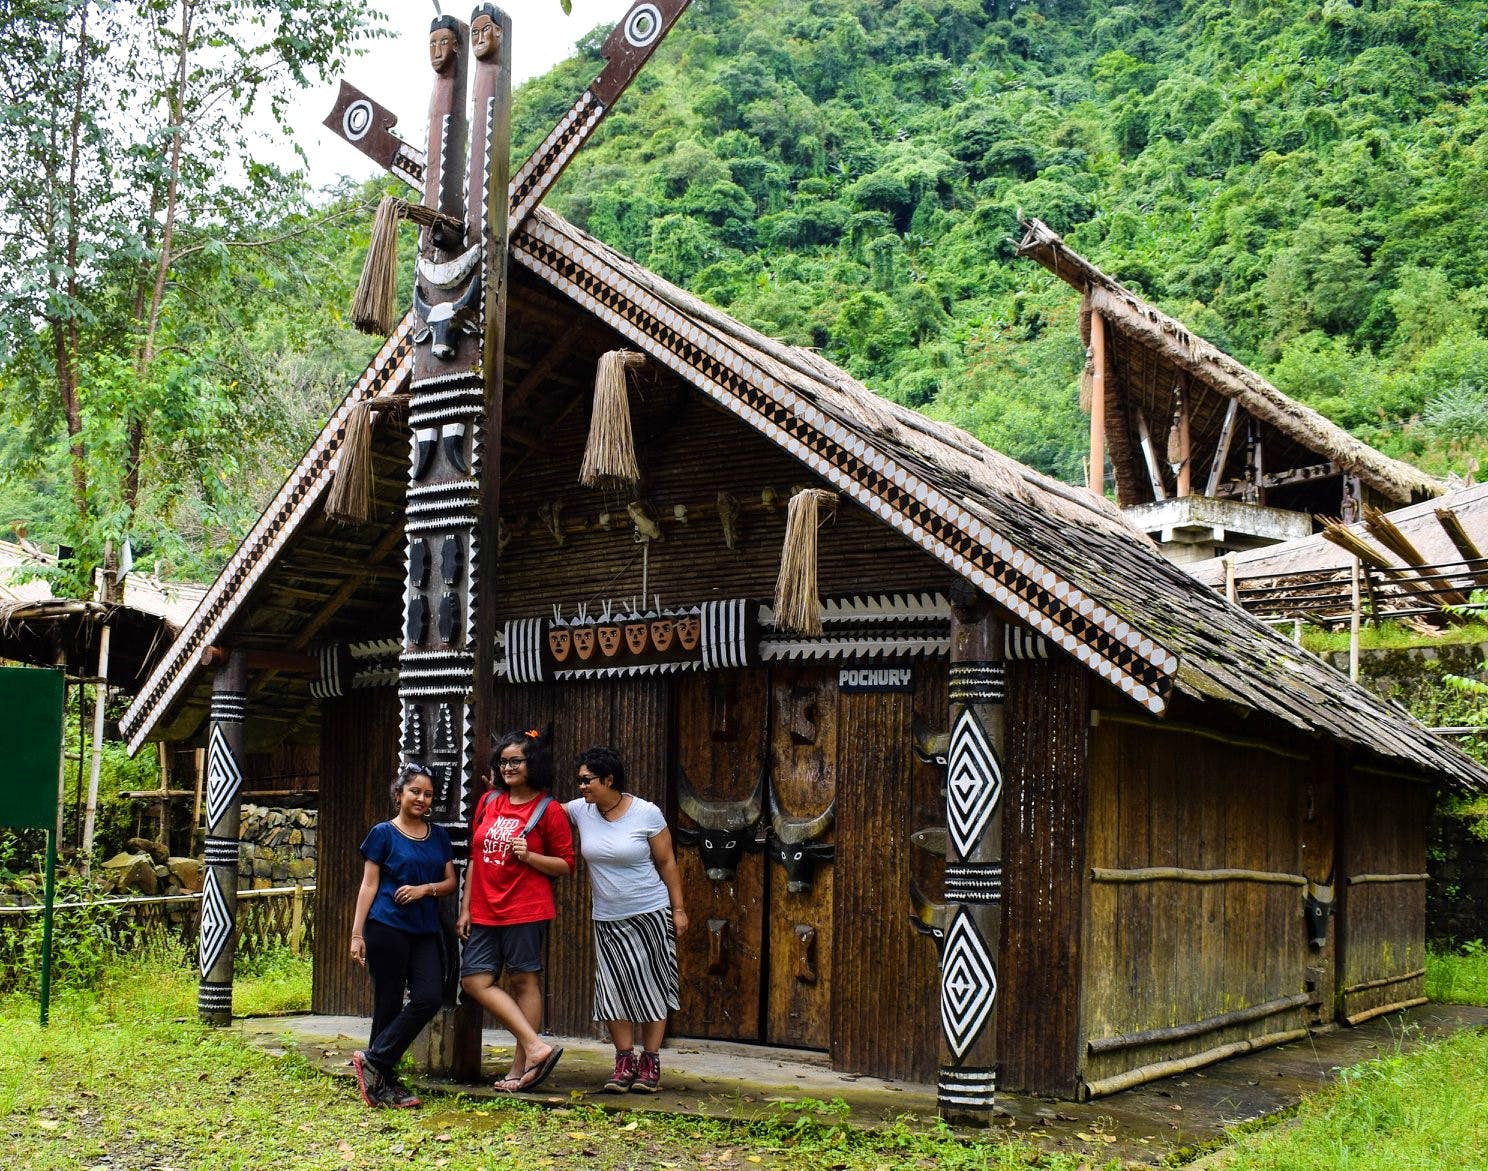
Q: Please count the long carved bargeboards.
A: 2